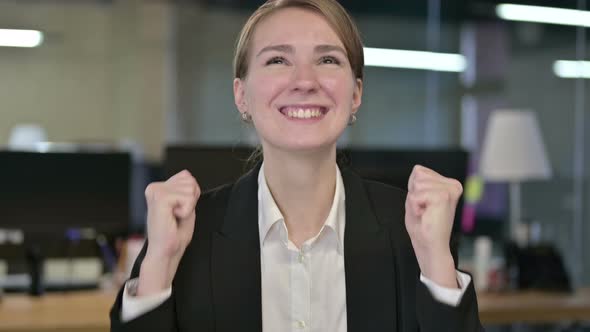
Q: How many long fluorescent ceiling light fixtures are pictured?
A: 4